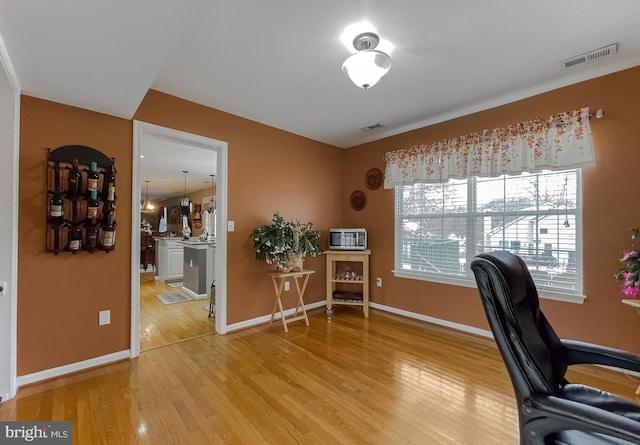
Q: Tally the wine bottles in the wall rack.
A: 9